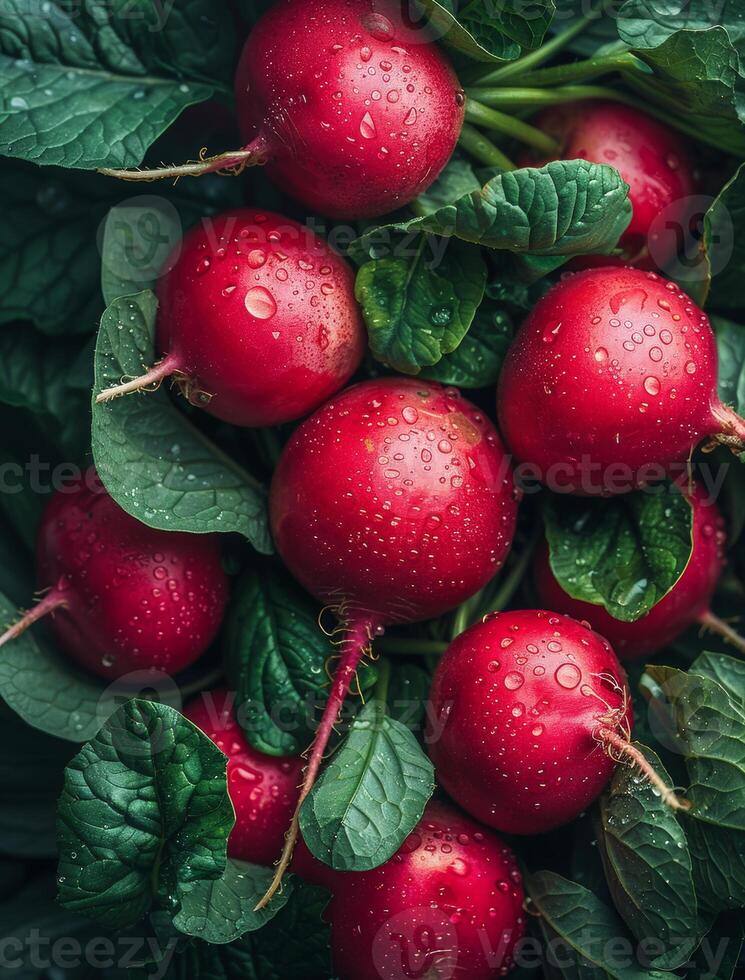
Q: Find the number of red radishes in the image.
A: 10